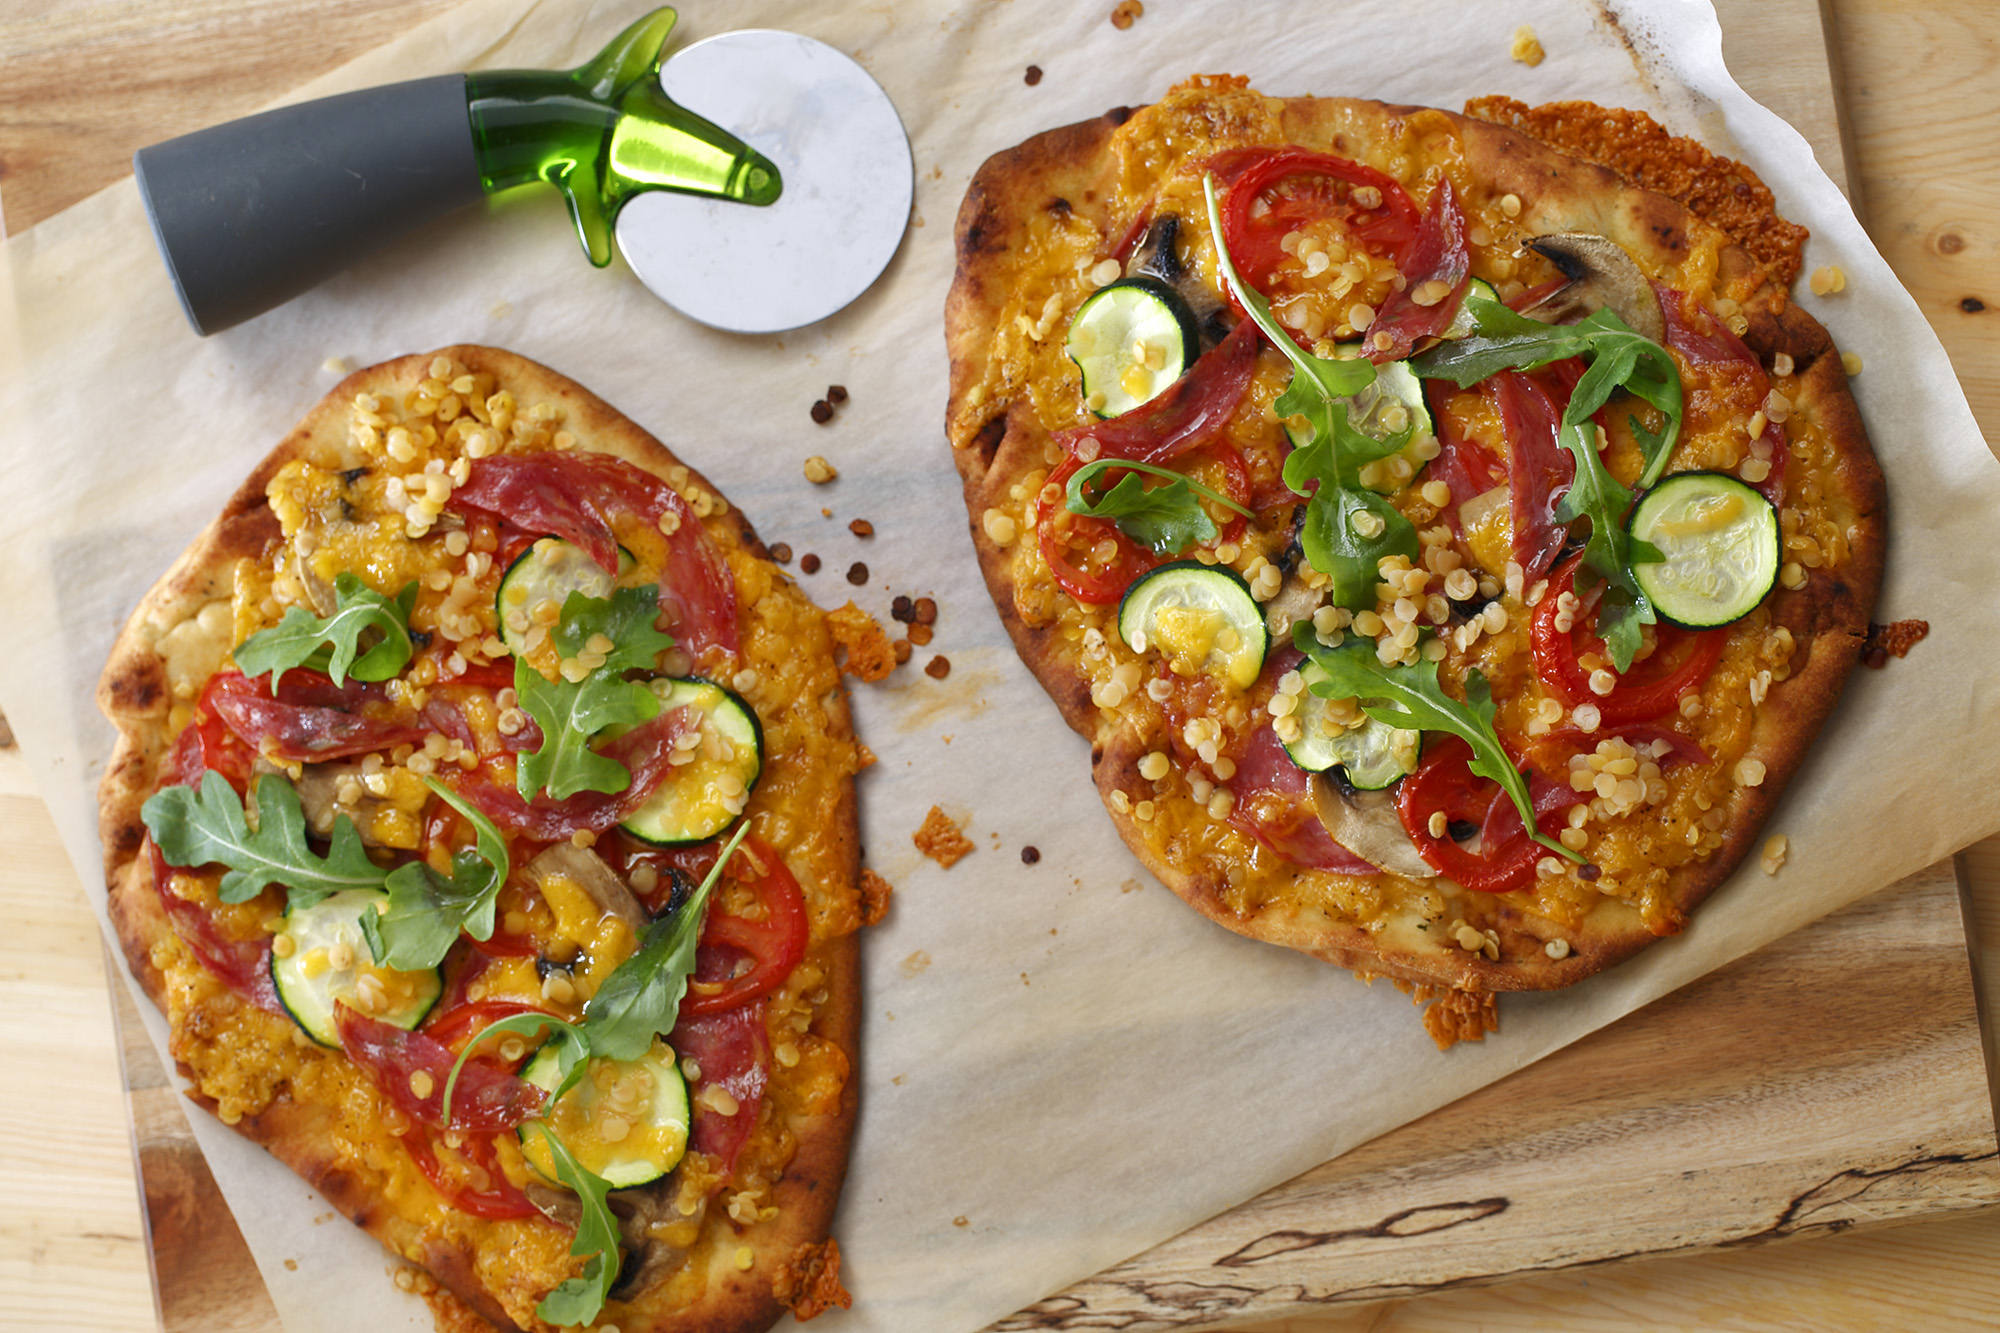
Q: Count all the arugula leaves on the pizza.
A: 12